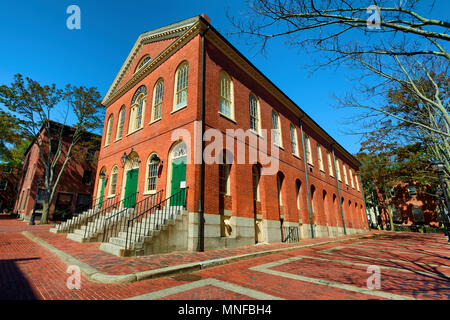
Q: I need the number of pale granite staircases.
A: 3